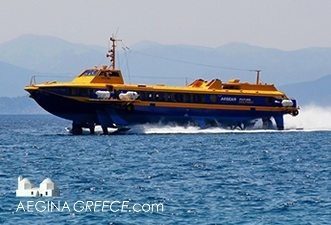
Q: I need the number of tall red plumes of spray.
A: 0